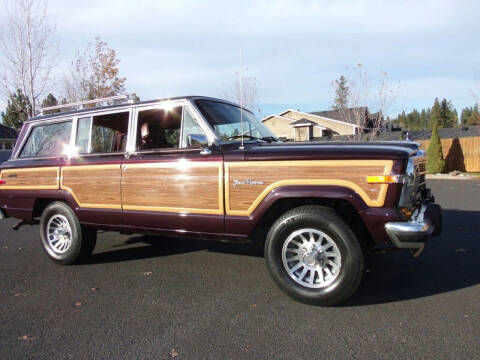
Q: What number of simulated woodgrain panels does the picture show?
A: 4